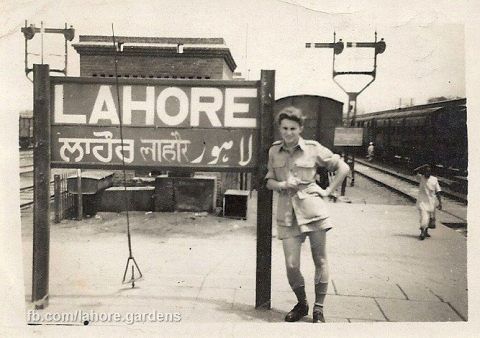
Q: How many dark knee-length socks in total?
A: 2